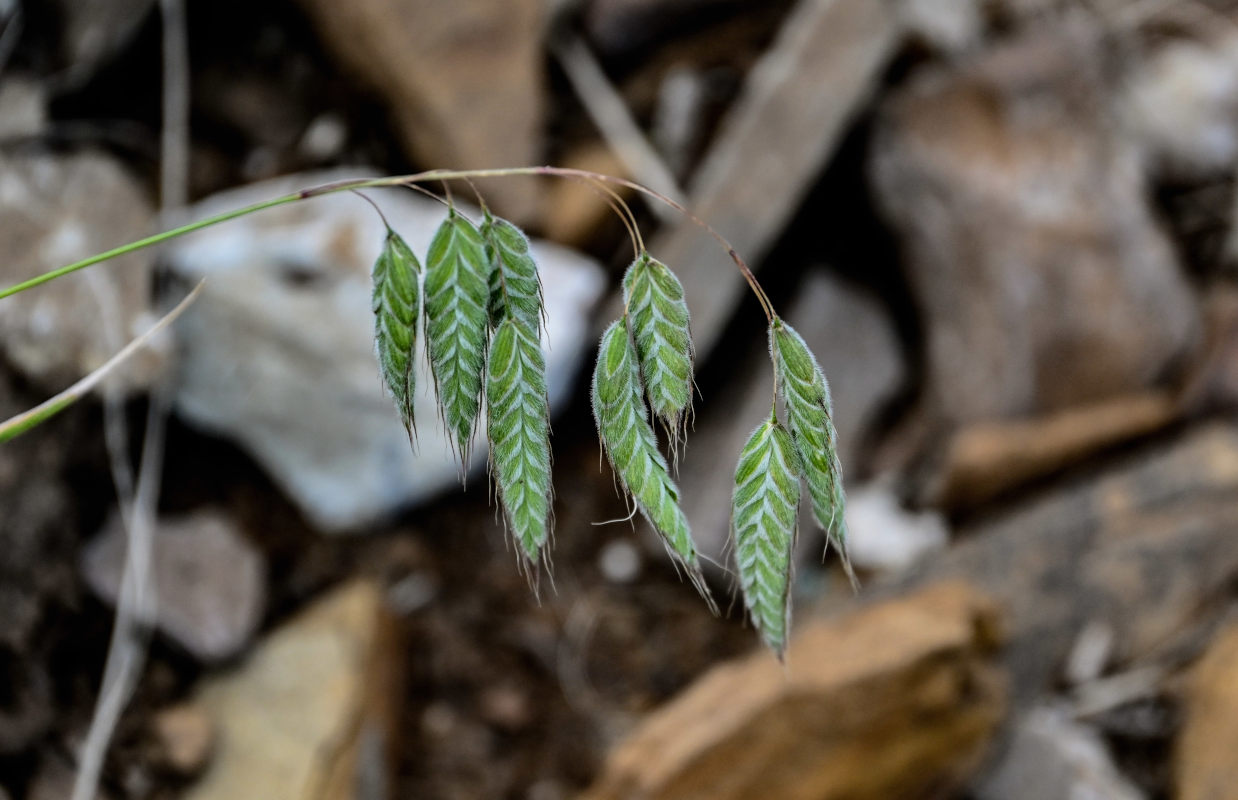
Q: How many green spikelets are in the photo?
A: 8